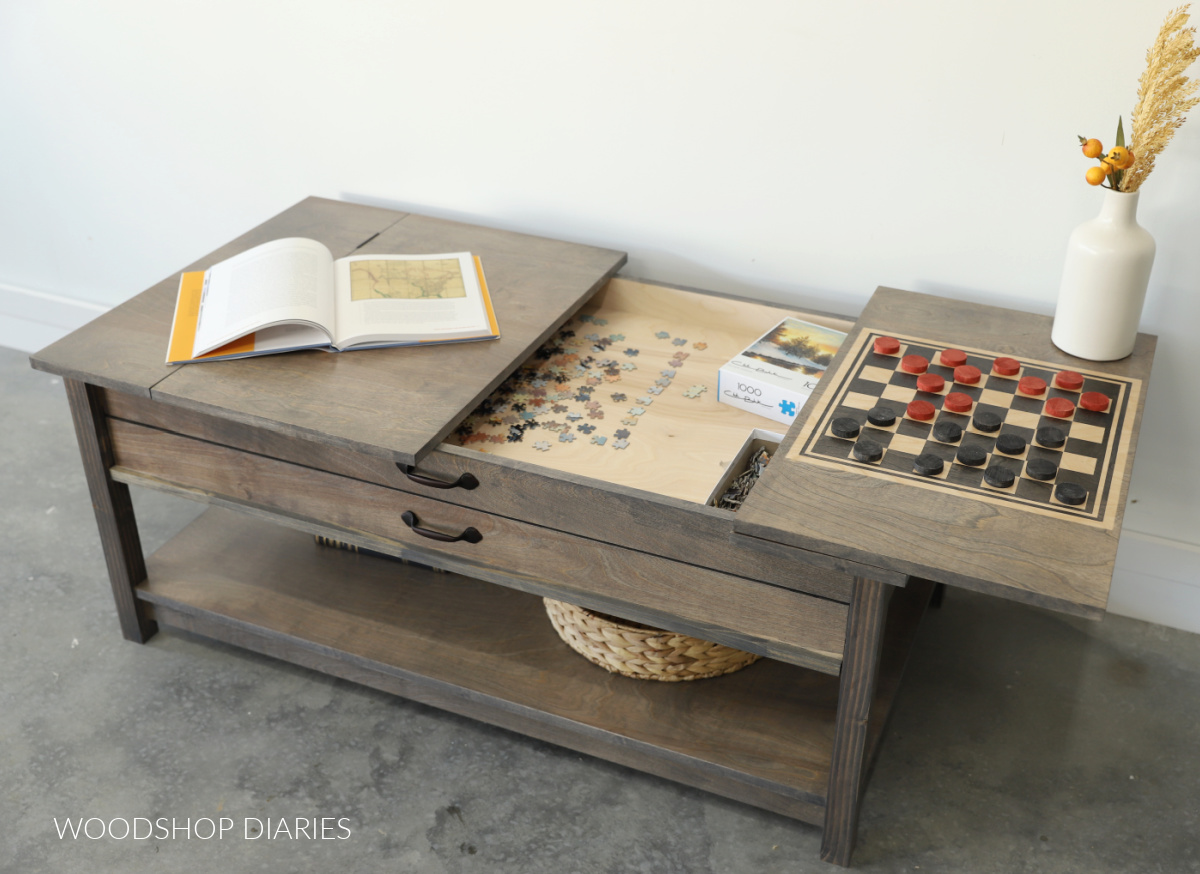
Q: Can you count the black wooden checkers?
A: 12